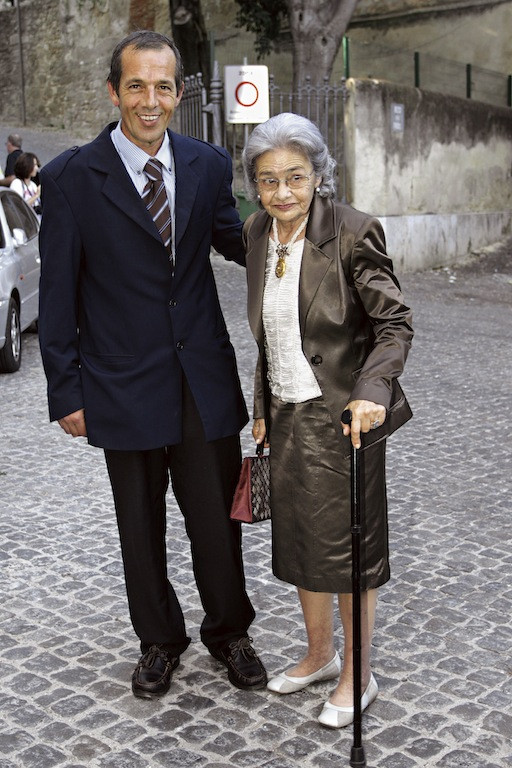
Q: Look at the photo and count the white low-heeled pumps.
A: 2